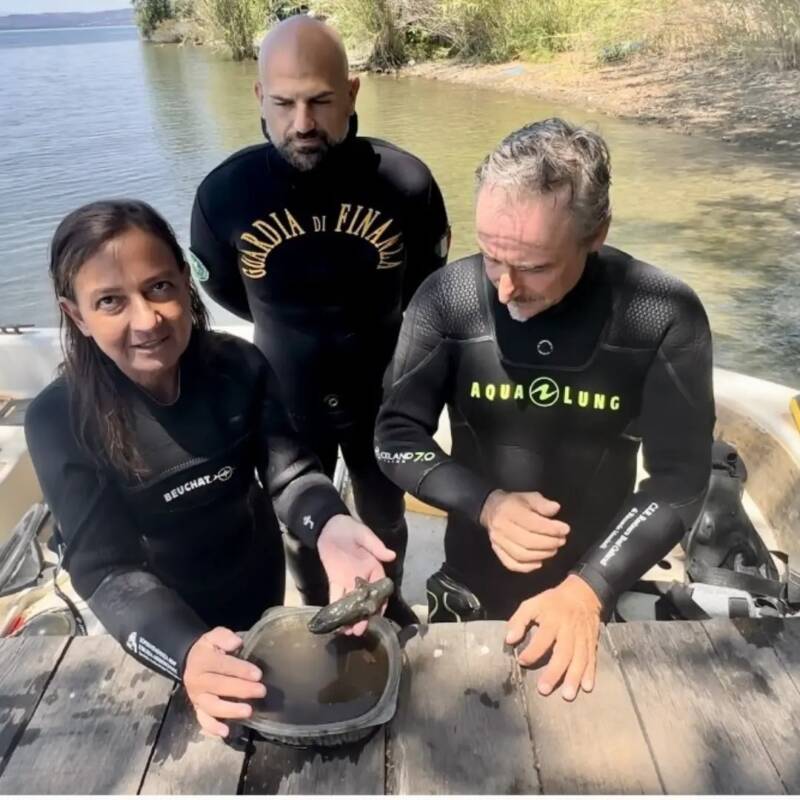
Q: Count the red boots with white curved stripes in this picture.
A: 0